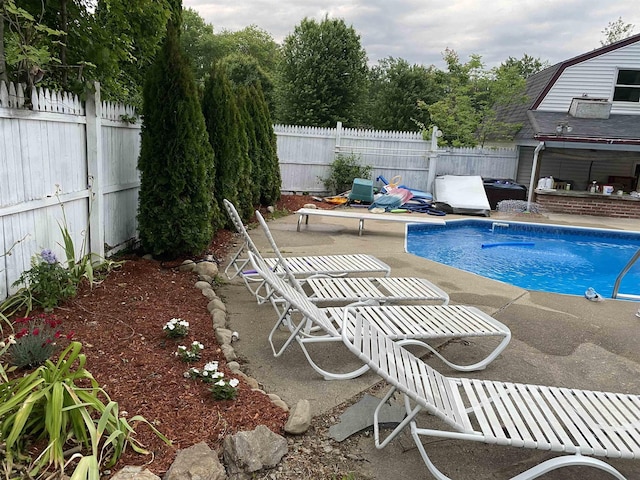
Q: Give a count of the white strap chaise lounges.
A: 4